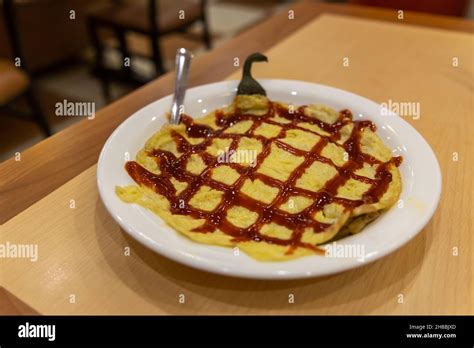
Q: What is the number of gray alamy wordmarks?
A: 5